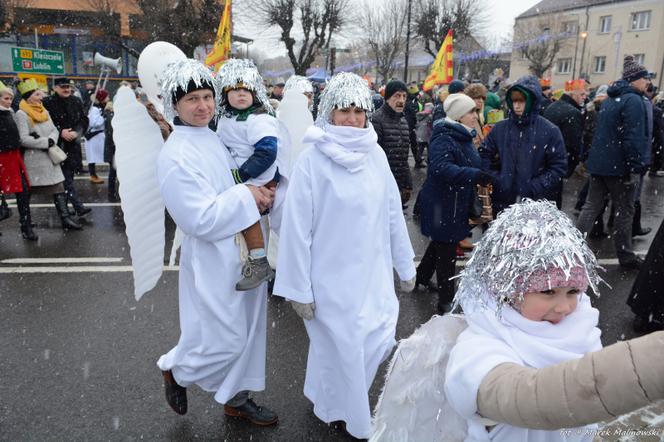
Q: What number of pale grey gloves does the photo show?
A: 2